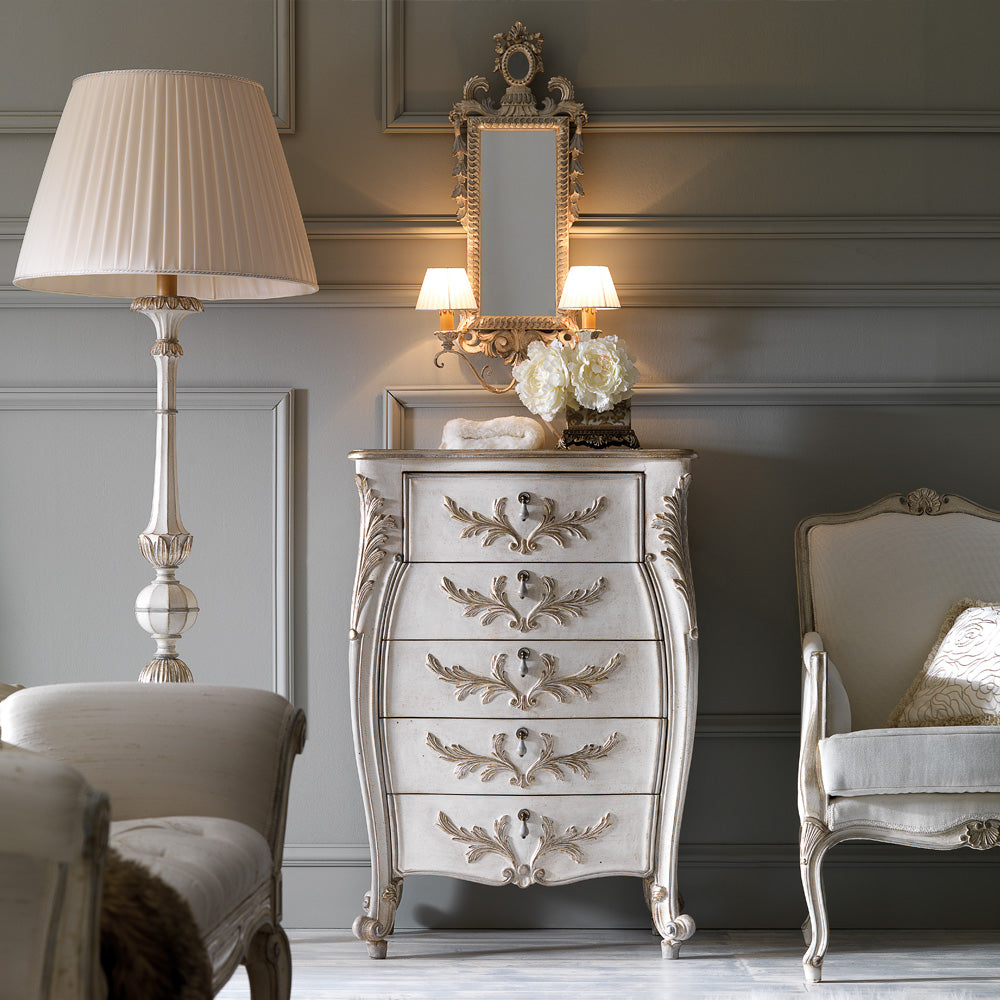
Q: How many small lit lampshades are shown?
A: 2